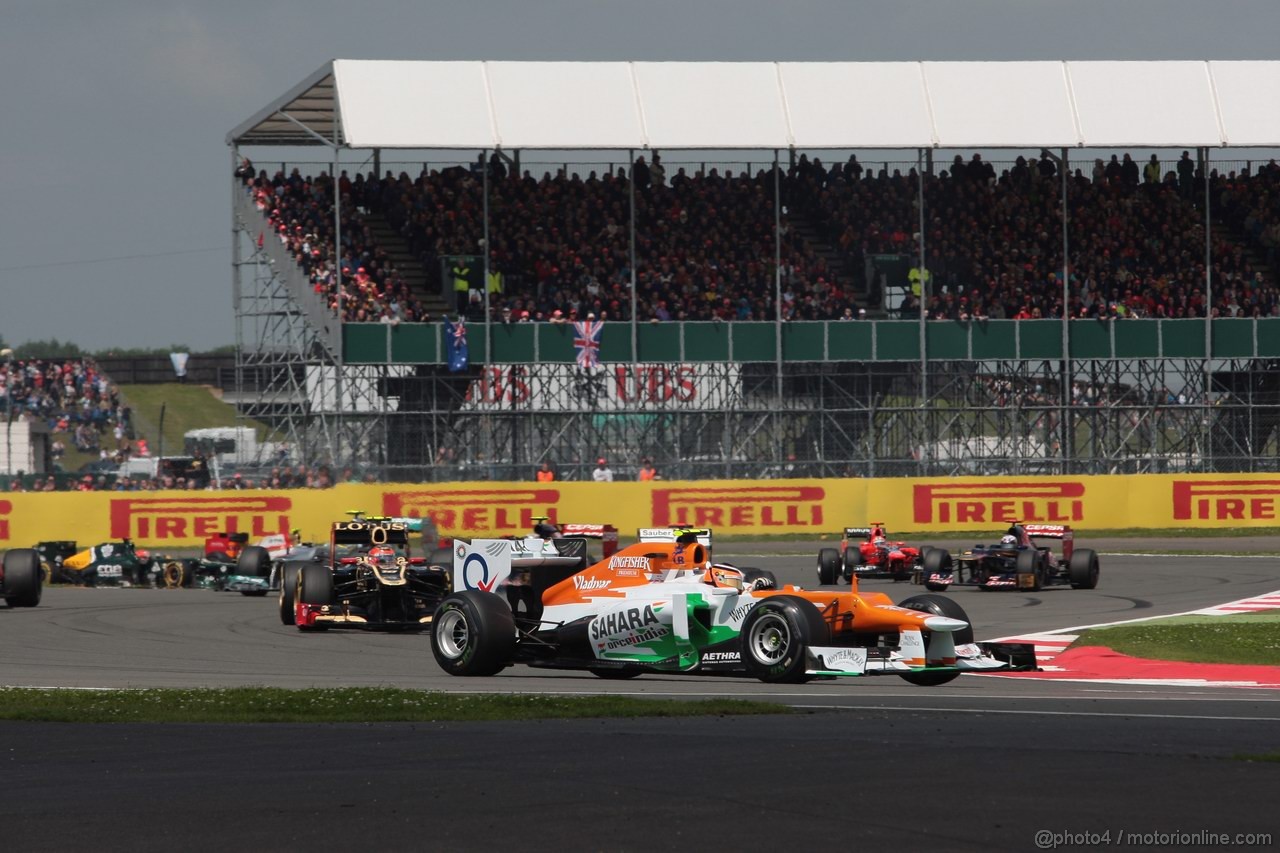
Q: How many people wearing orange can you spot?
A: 2